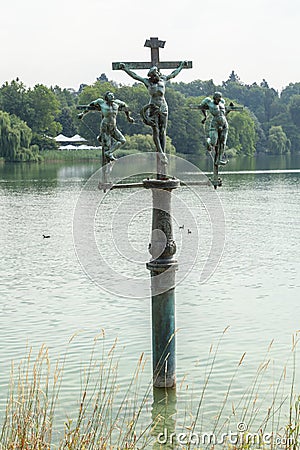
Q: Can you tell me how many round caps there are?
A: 2